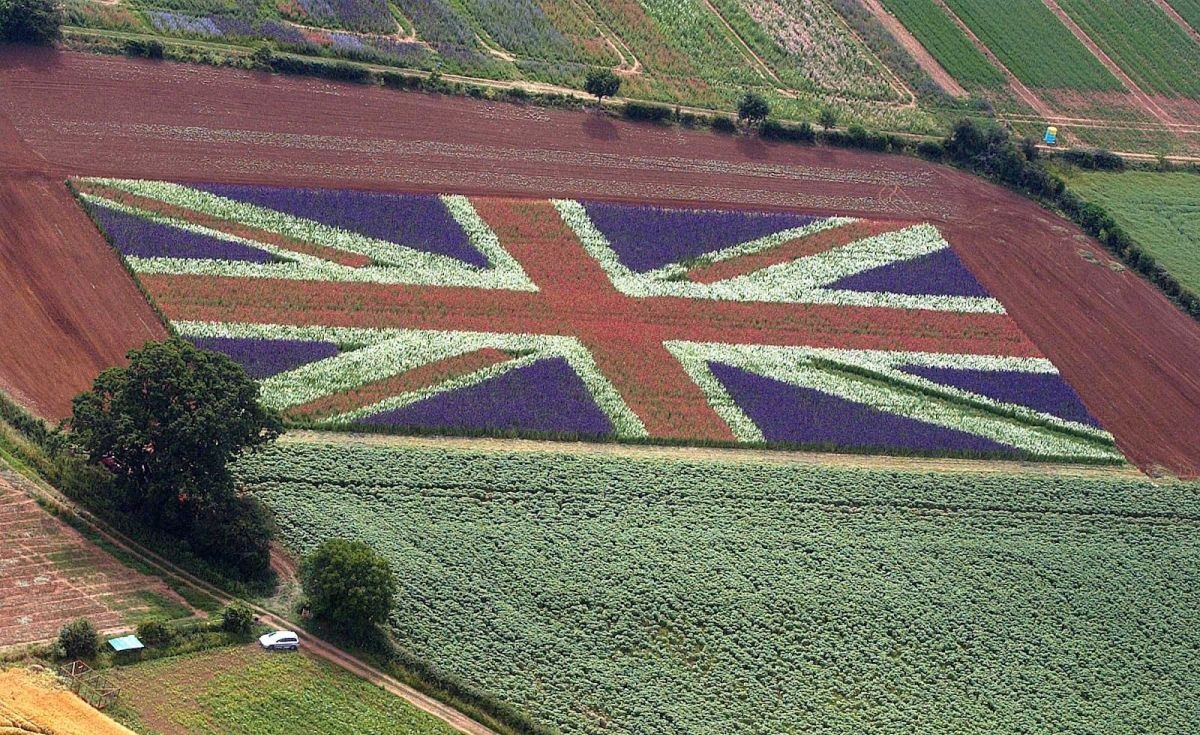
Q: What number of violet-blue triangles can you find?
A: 8